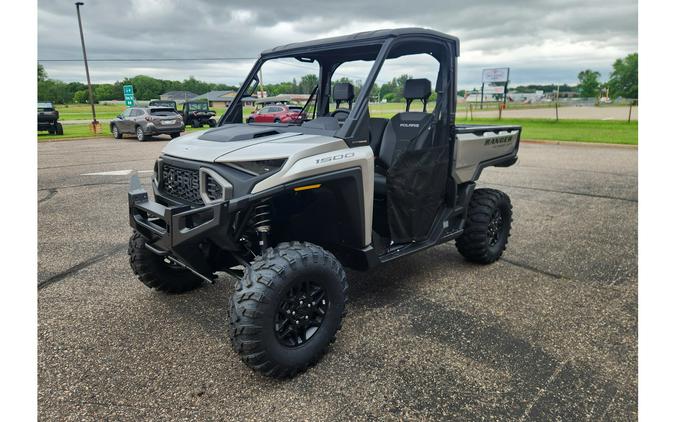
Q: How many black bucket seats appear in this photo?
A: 2